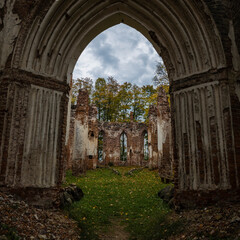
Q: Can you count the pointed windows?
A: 3